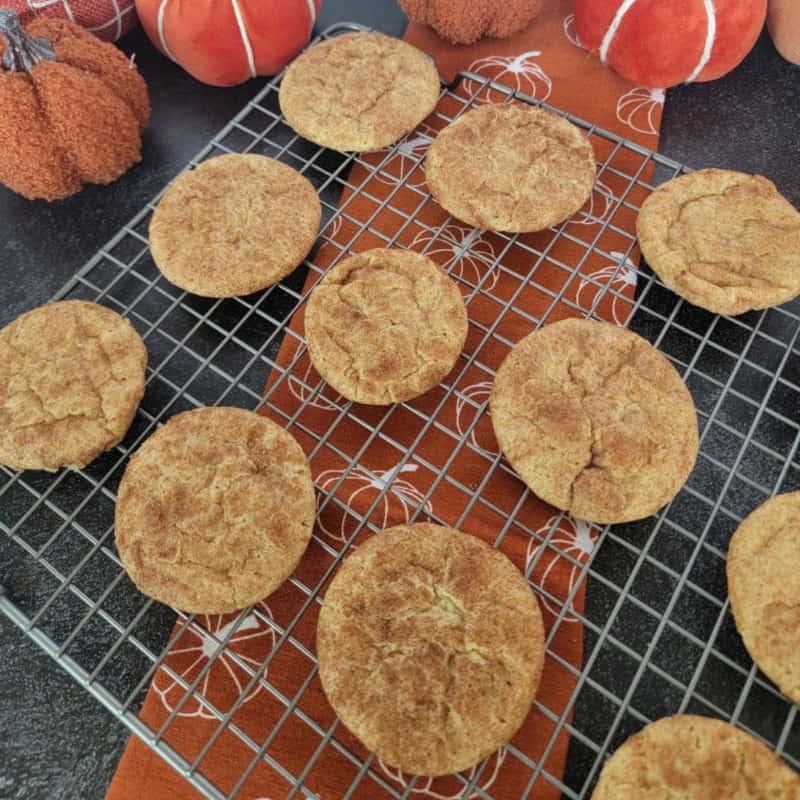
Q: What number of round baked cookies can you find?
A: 11